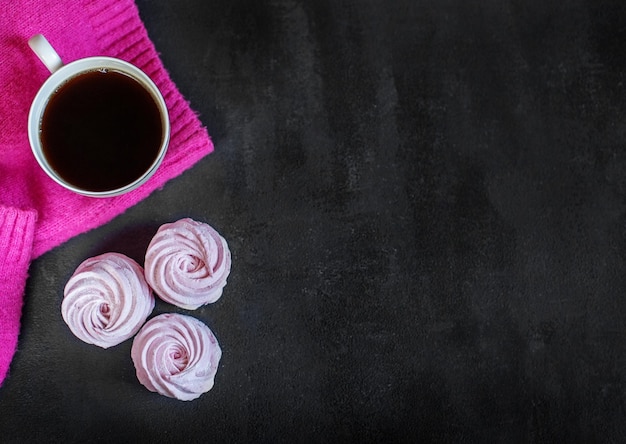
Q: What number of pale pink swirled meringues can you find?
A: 3